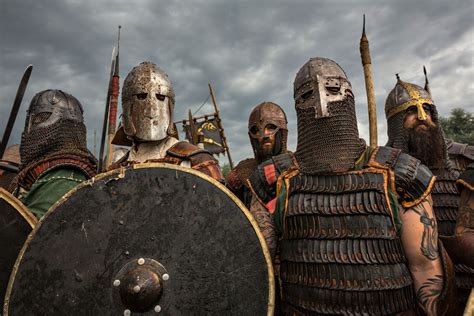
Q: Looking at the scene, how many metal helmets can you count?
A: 5